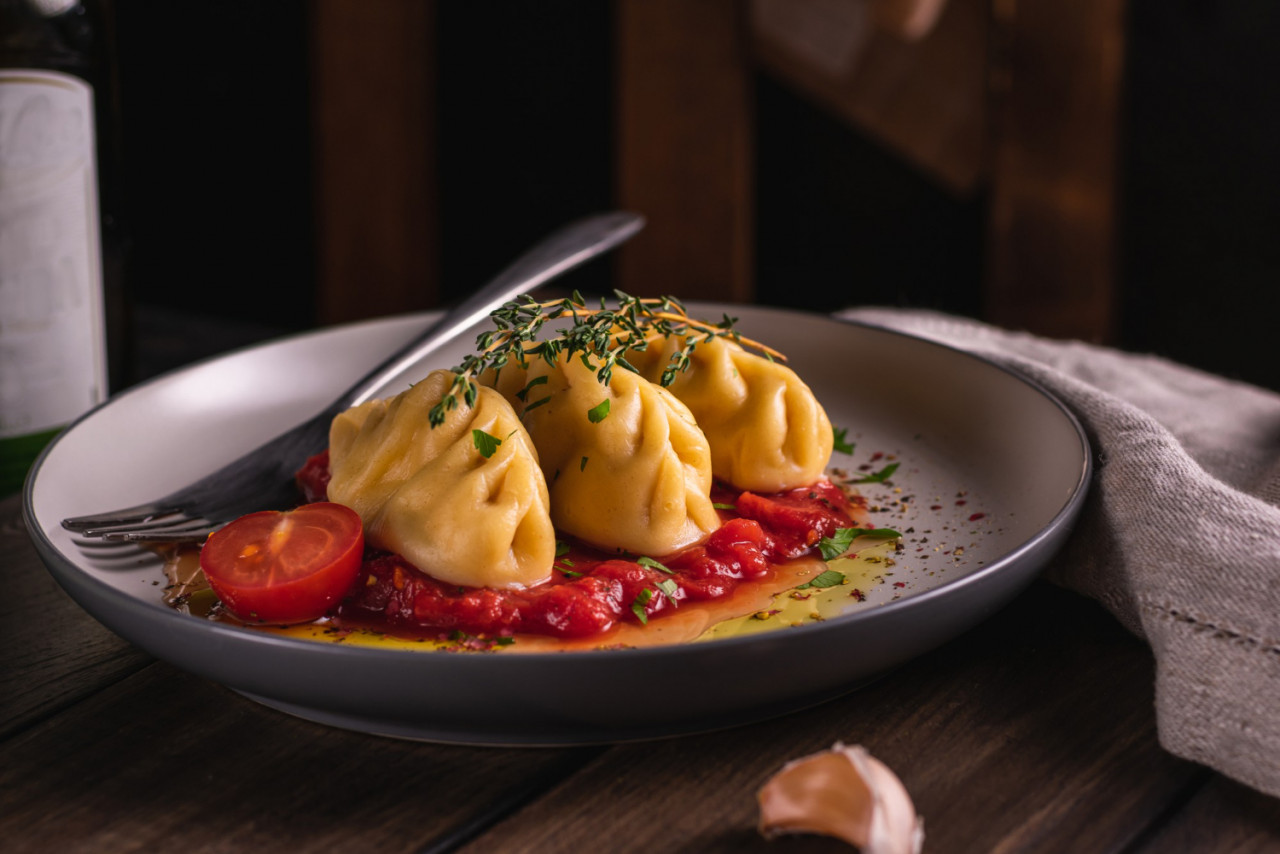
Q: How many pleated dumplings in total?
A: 3